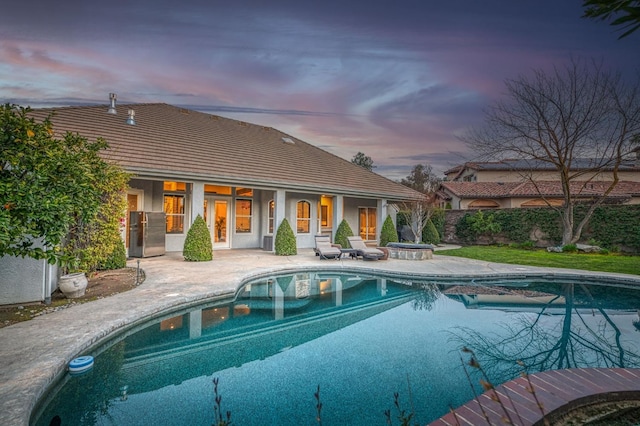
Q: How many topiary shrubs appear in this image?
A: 5